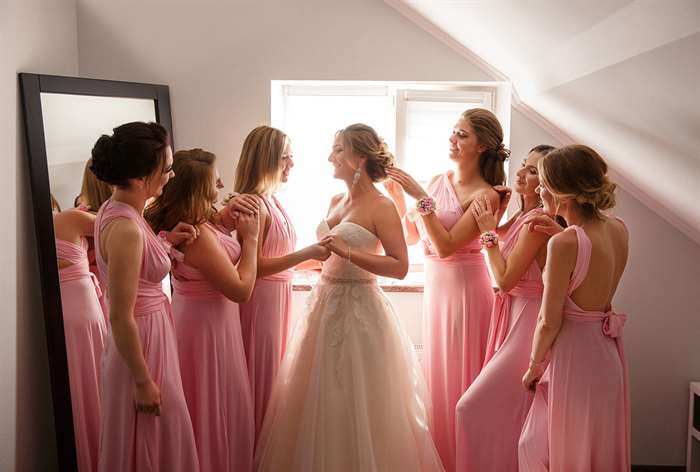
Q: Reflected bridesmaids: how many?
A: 2